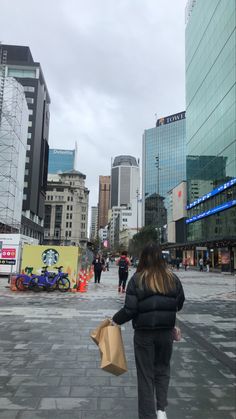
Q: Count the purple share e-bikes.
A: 2